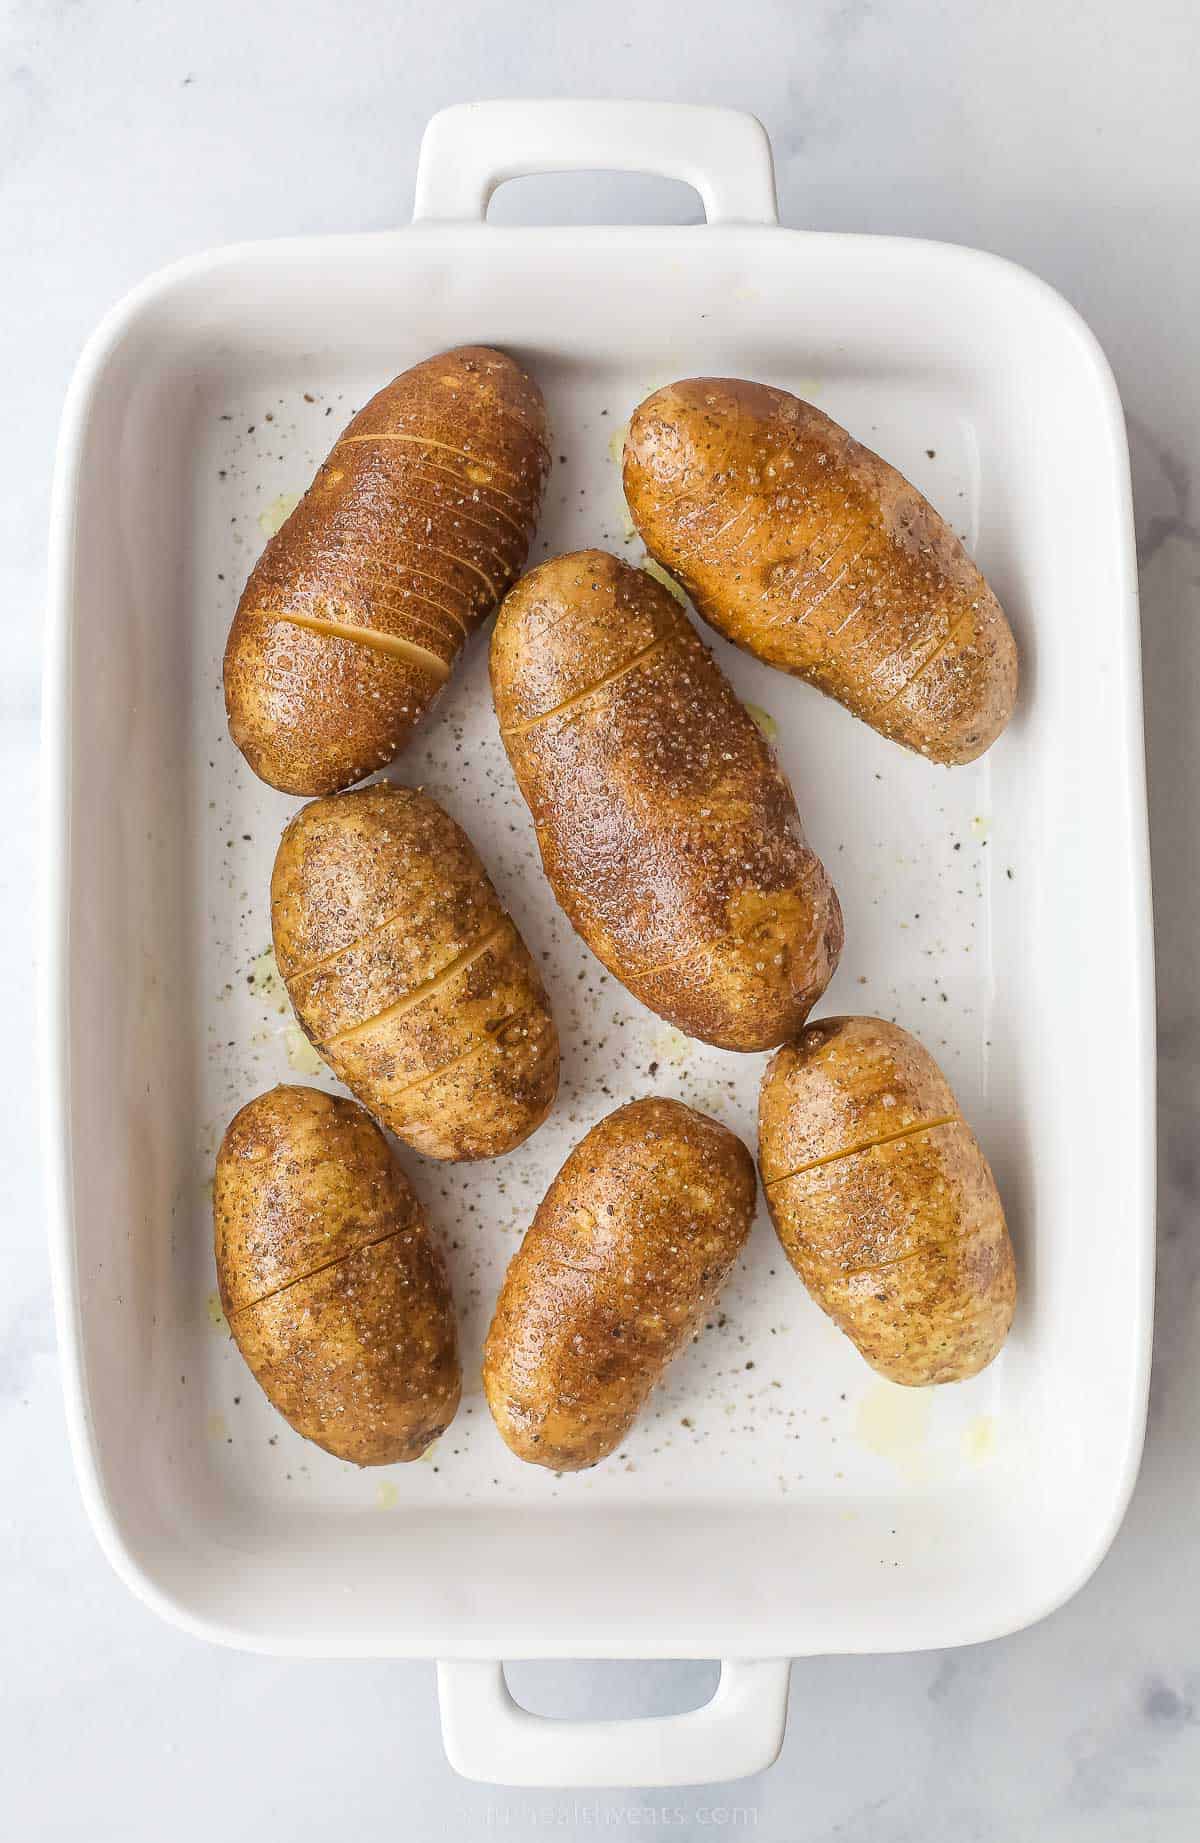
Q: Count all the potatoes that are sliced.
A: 6